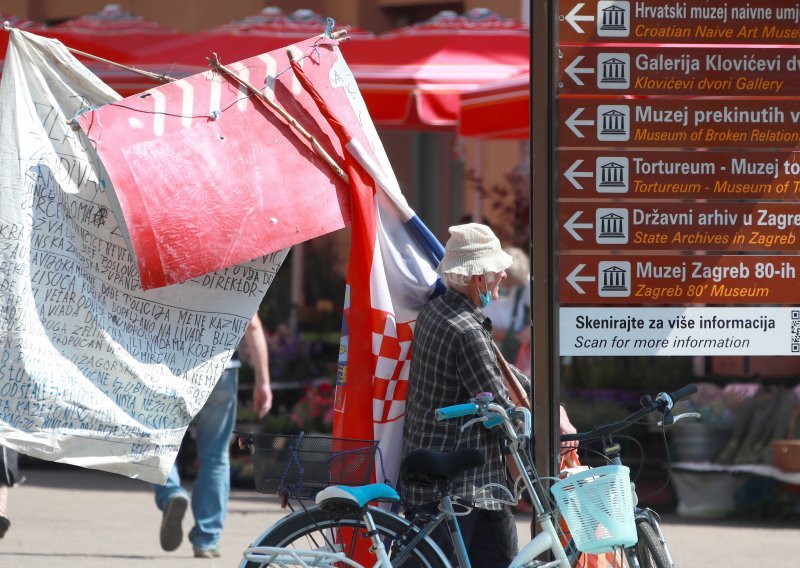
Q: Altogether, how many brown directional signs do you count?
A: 6